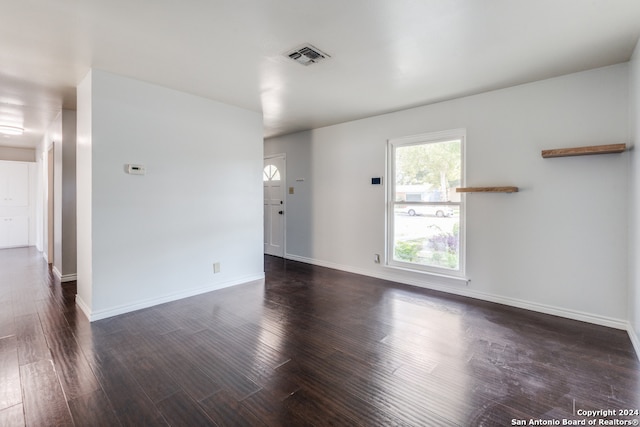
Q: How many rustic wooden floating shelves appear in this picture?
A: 2